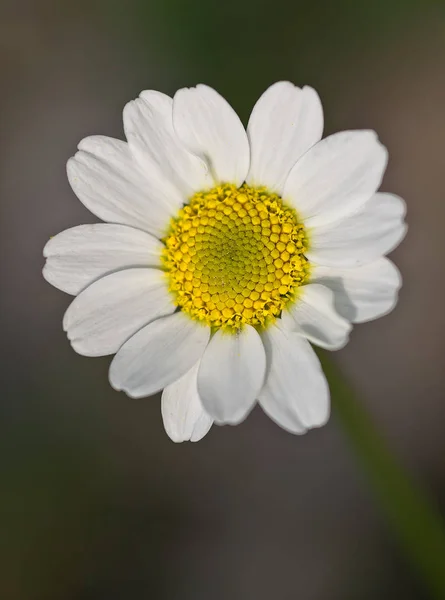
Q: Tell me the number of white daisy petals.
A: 14